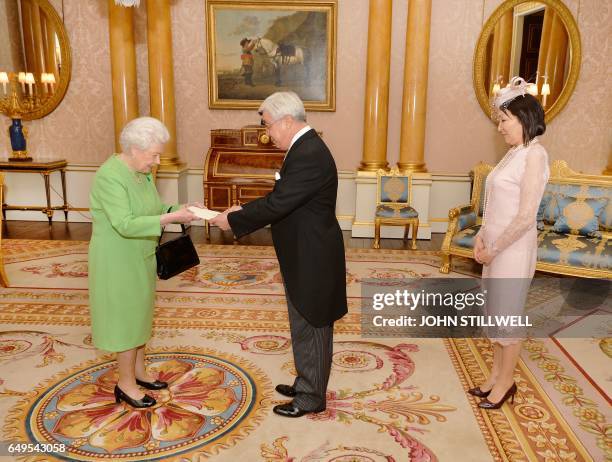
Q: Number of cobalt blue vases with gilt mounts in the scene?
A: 1